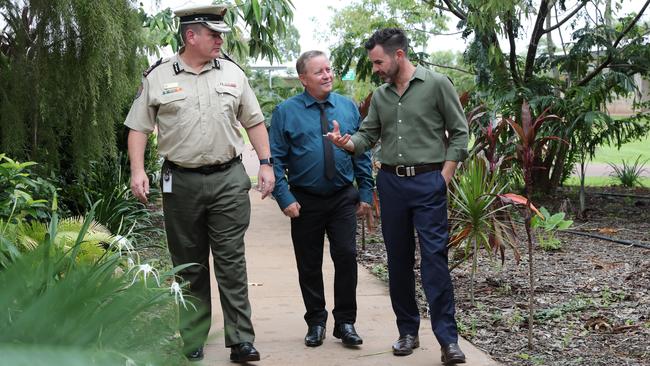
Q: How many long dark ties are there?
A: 1